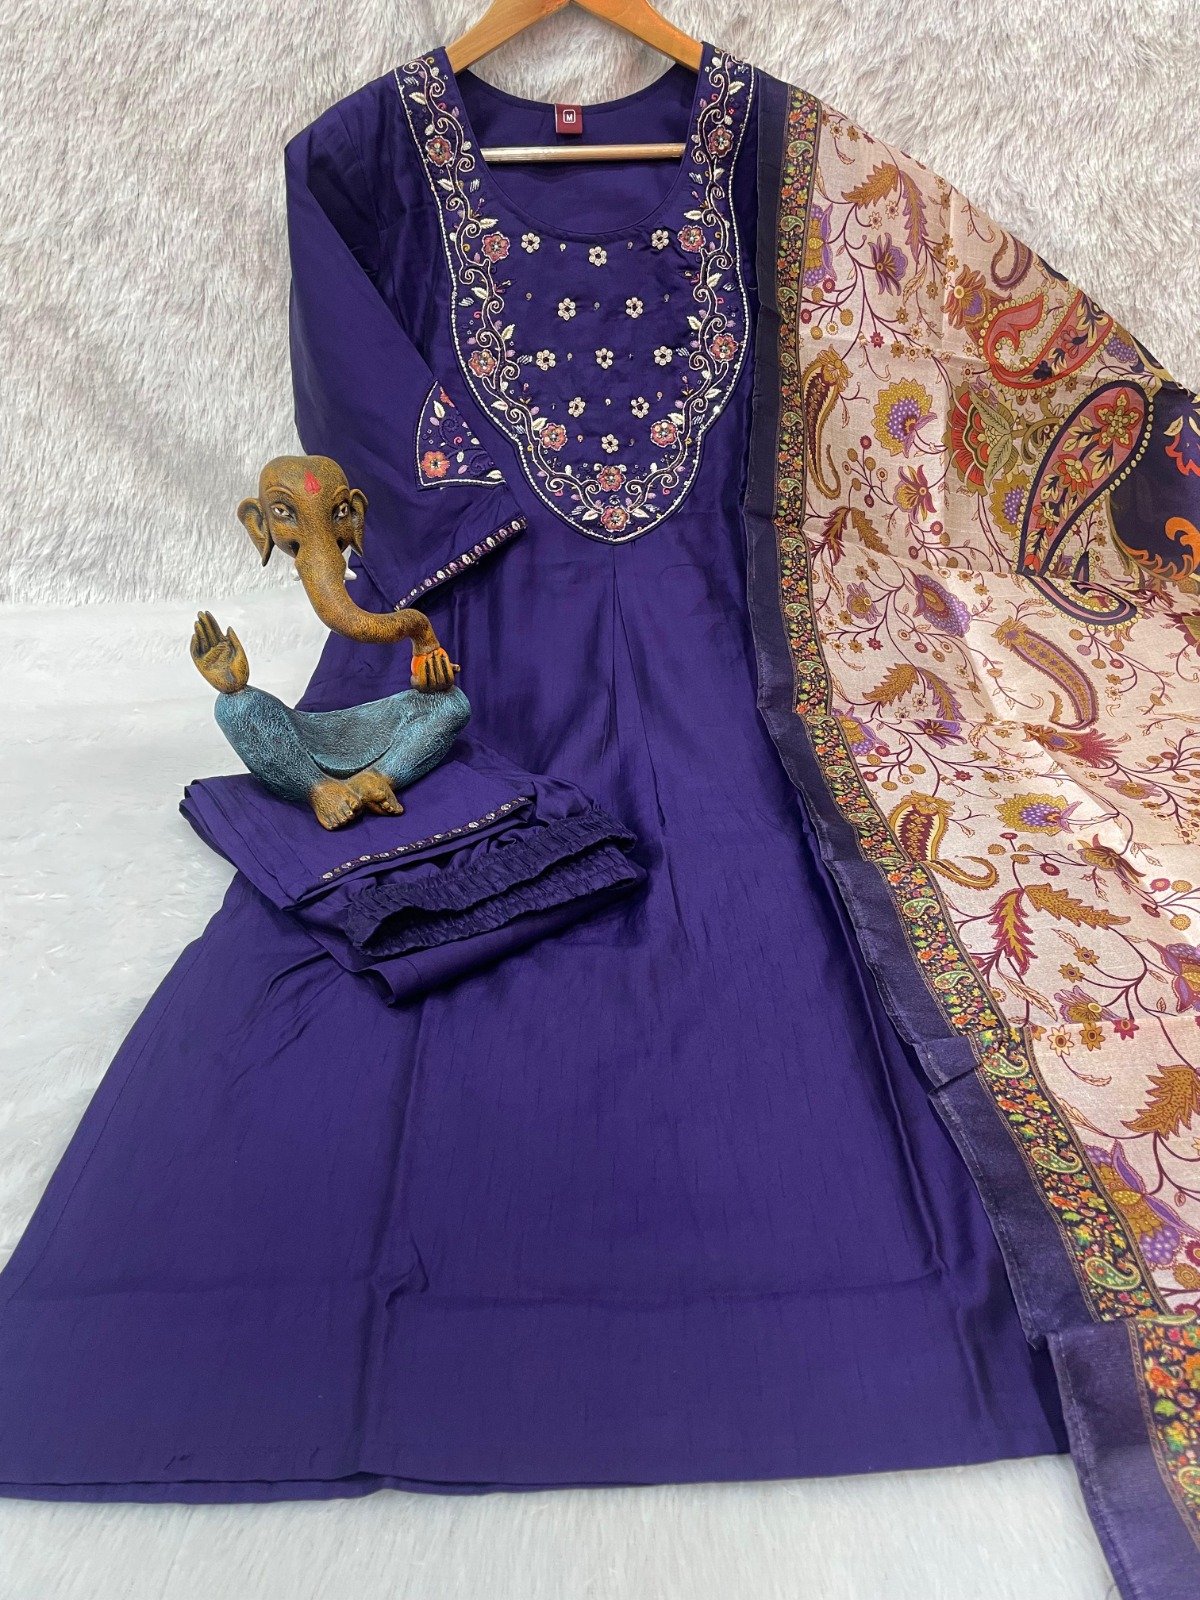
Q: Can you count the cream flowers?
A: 11